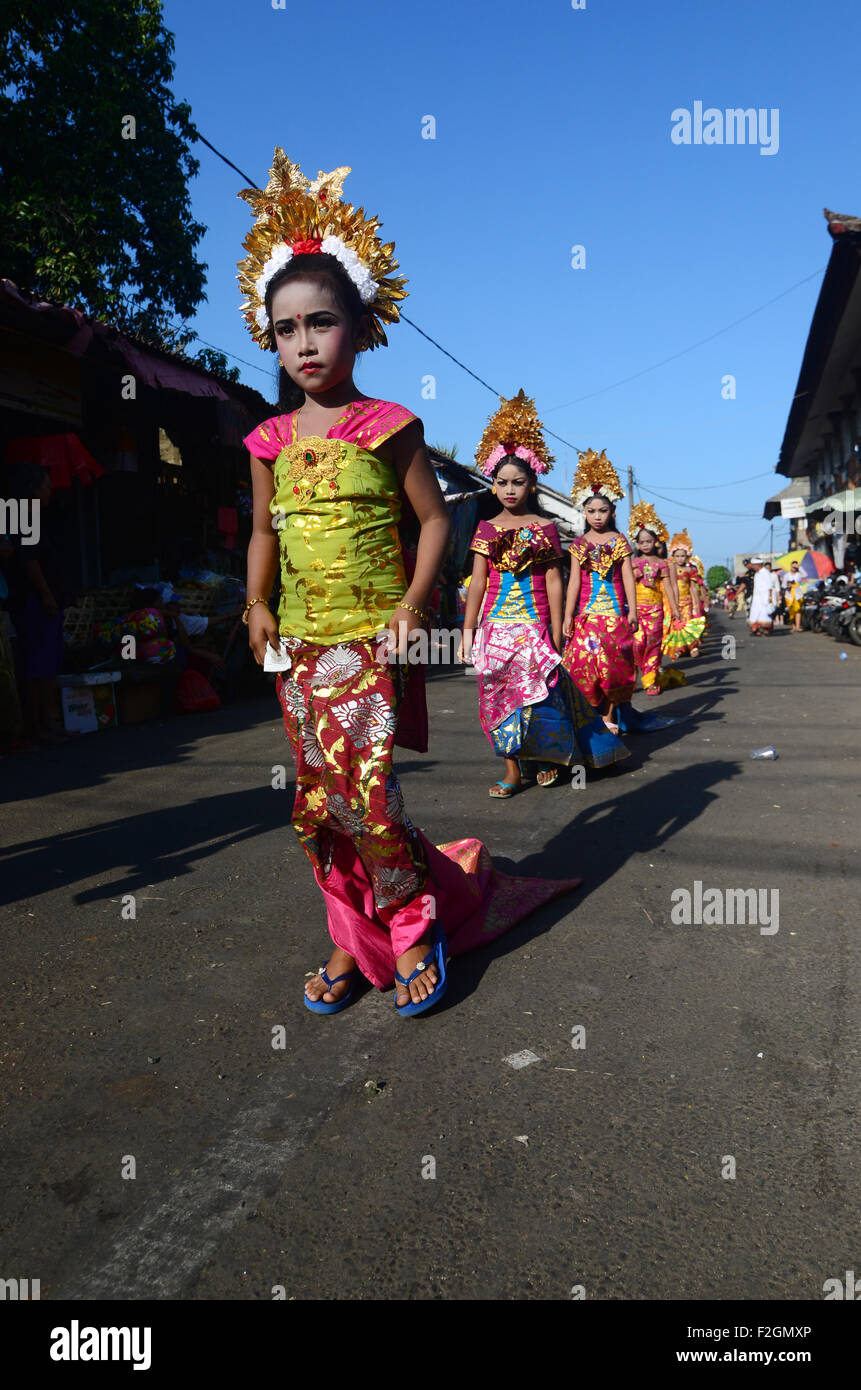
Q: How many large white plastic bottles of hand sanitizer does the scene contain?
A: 0